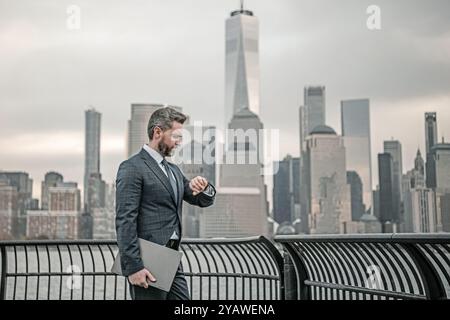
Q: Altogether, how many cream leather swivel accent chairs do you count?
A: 0